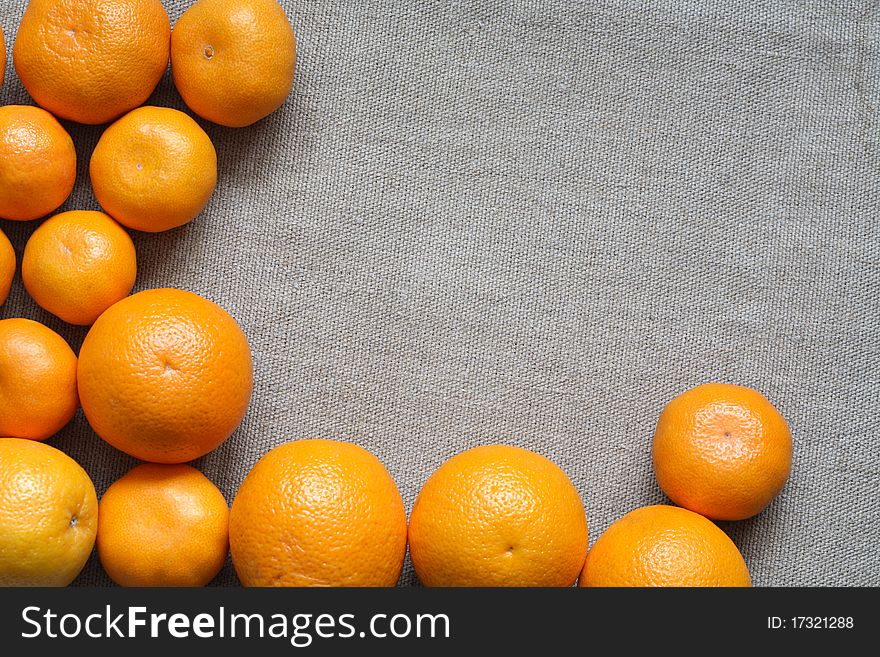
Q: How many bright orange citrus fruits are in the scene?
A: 15